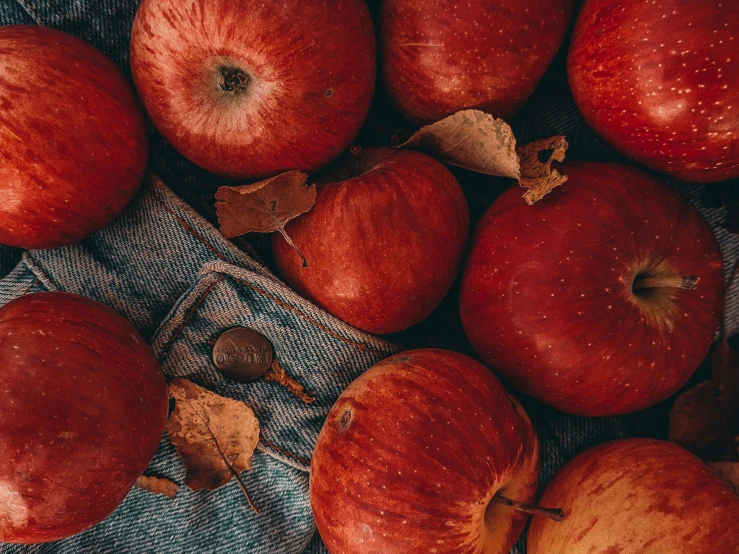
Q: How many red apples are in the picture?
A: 9